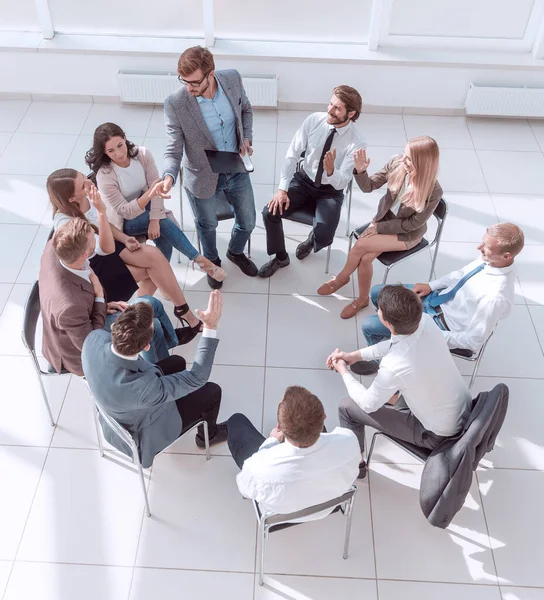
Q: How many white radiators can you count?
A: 2